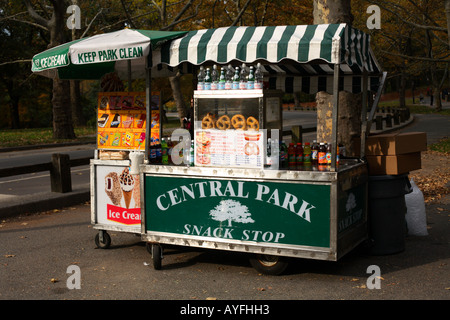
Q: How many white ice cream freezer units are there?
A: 1